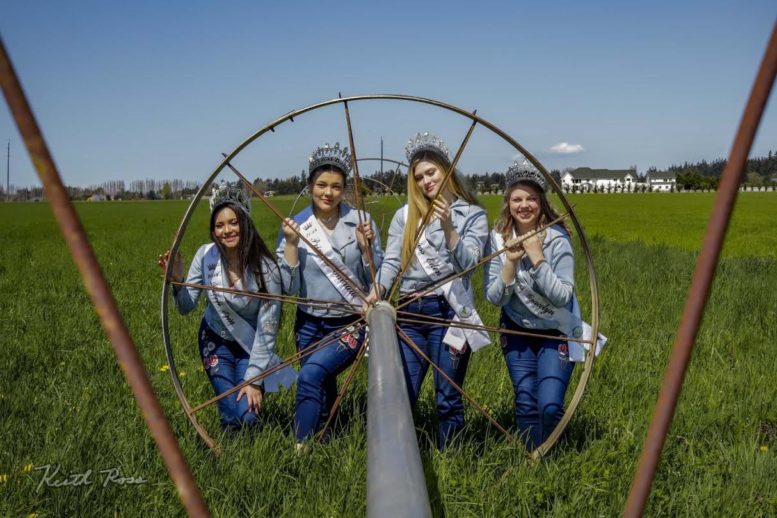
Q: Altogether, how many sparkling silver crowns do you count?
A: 4